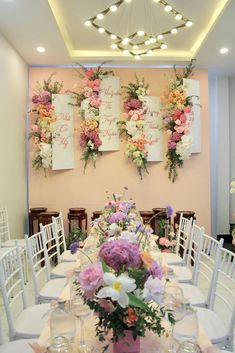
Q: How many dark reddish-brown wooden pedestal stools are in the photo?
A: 7